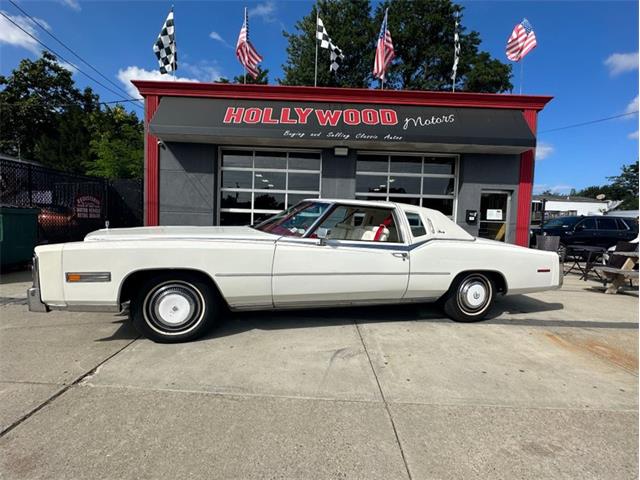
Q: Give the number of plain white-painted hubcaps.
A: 2